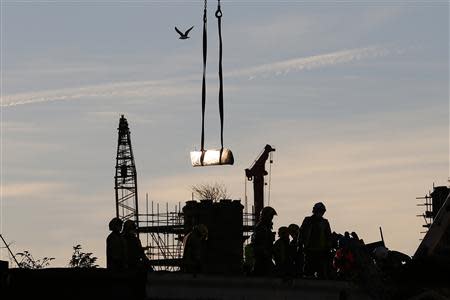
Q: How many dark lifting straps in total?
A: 2